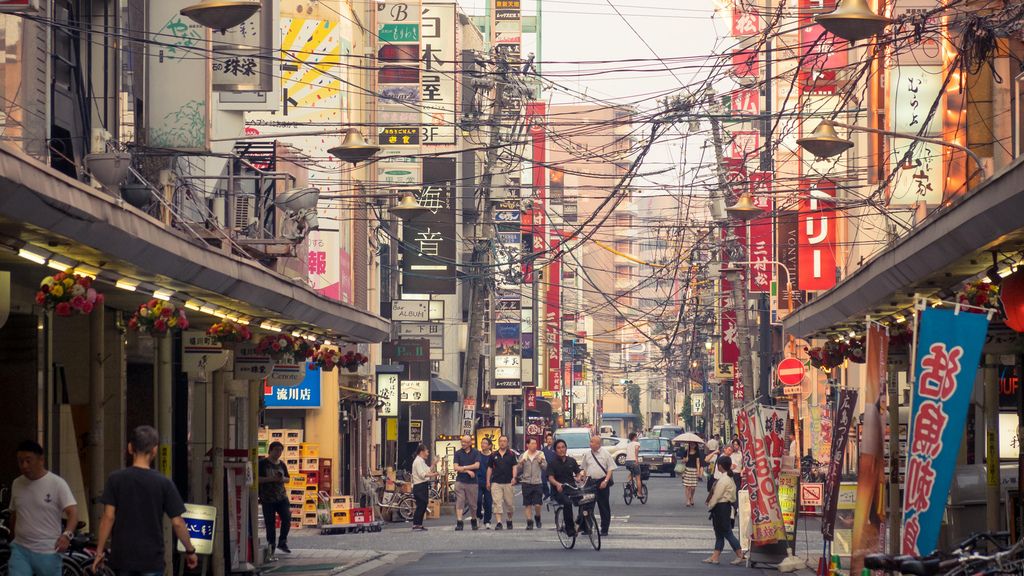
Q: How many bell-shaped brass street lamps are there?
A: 6